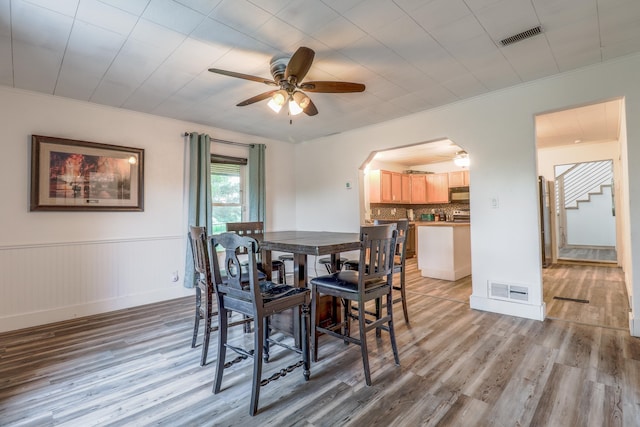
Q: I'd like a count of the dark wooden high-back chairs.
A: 5